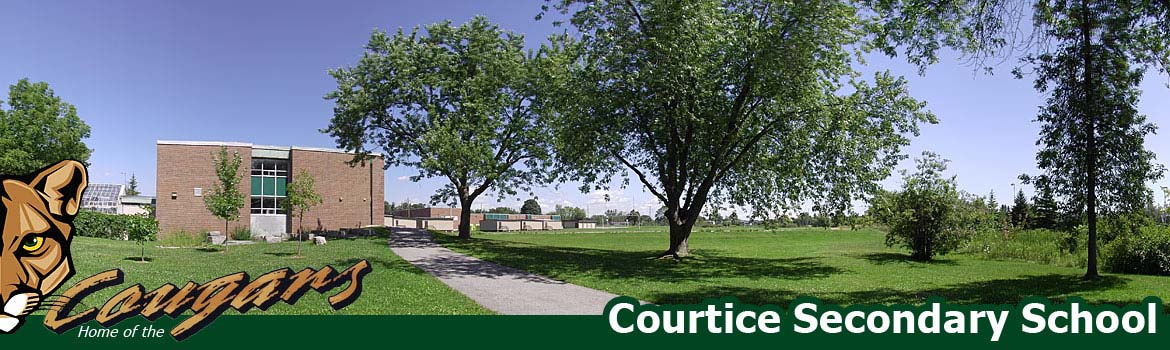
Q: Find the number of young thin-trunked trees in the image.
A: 3